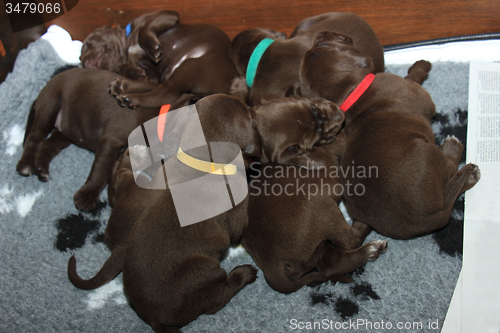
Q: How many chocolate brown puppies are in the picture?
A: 7